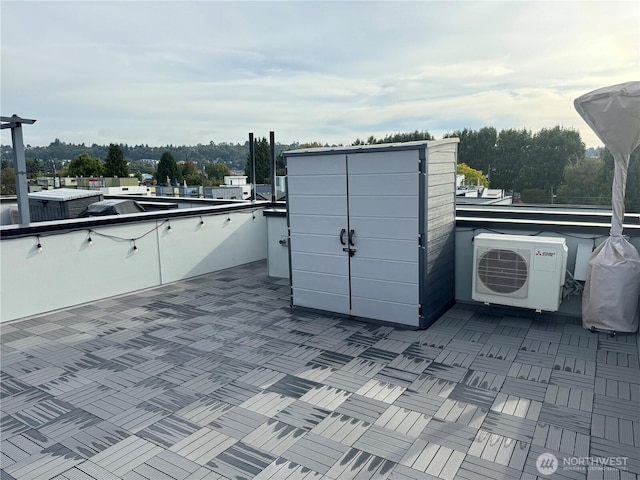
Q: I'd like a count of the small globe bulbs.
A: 7